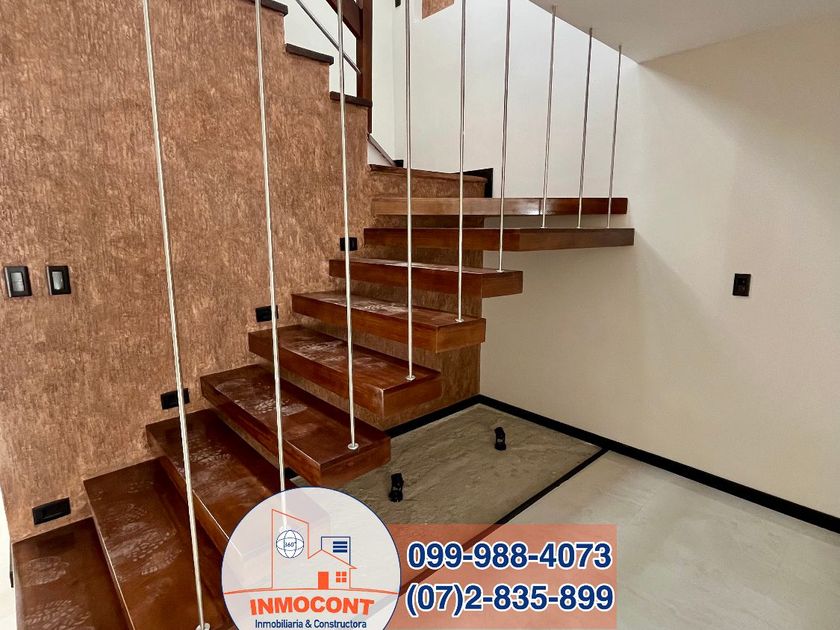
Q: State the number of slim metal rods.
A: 9